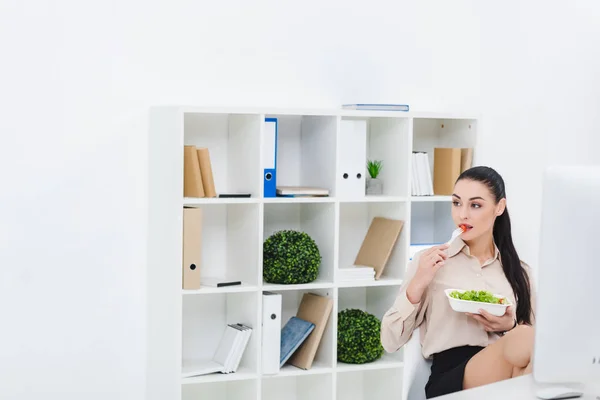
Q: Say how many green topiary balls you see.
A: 2